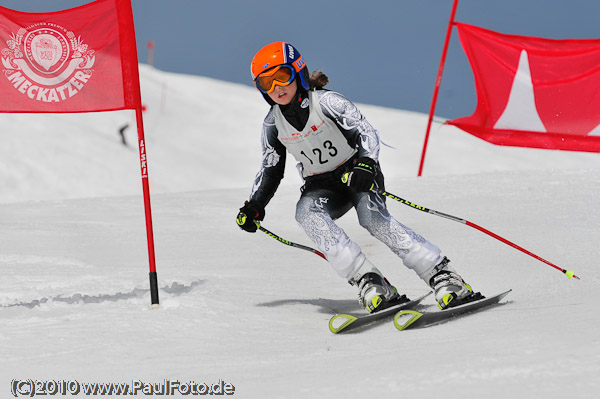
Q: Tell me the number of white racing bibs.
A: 1